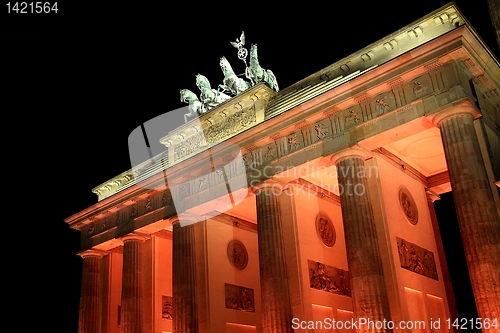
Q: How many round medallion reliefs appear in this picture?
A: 3